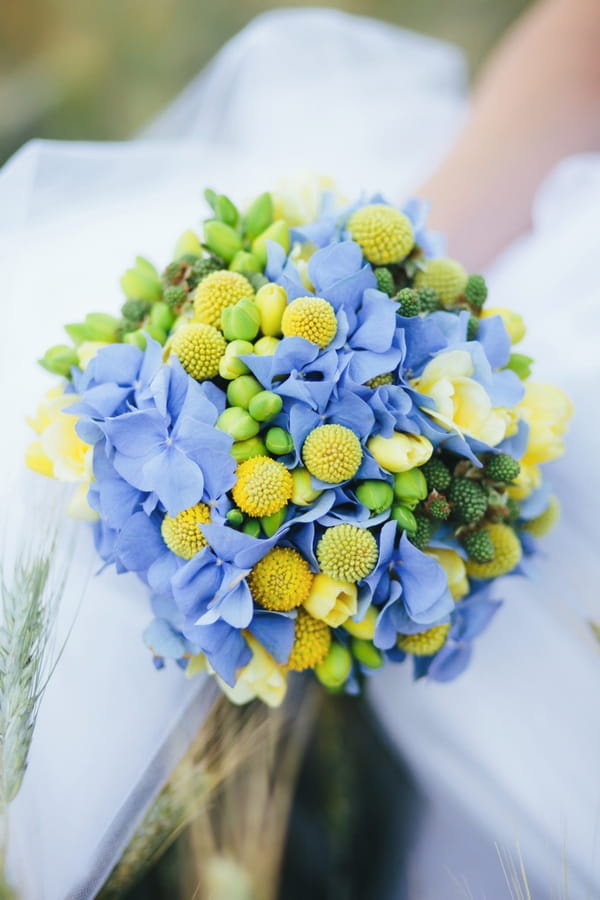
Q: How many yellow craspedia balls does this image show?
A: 14